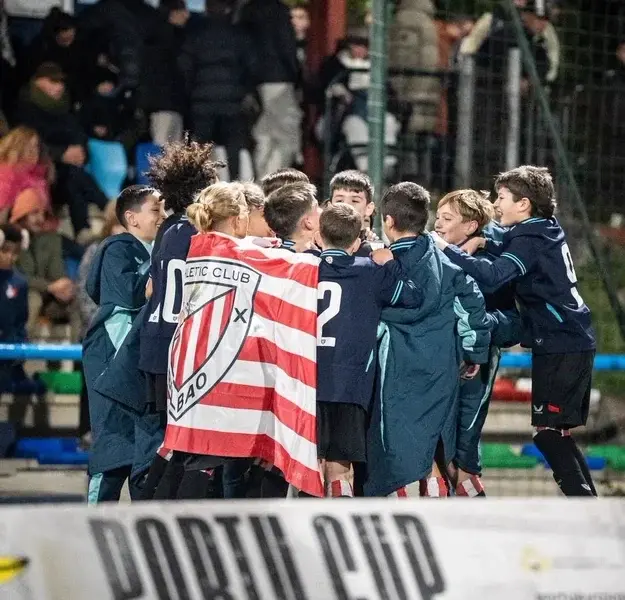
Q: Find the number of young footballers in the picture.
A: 11